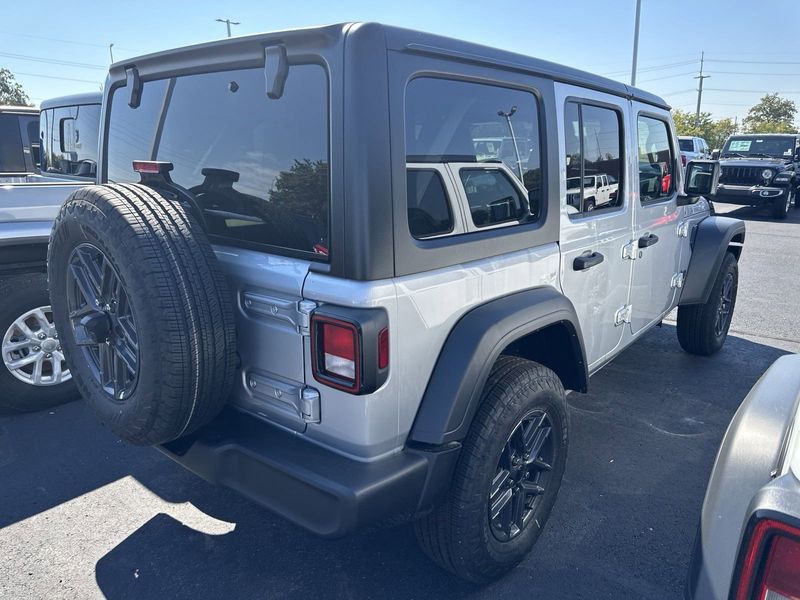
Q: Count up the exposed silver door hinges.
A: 6